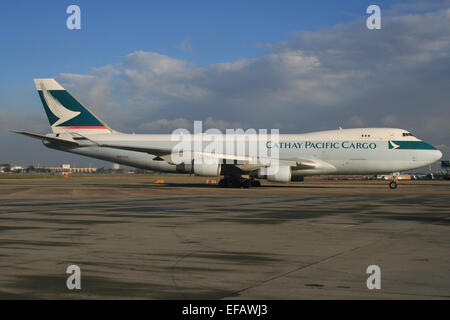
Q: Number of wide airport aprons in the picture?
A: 1